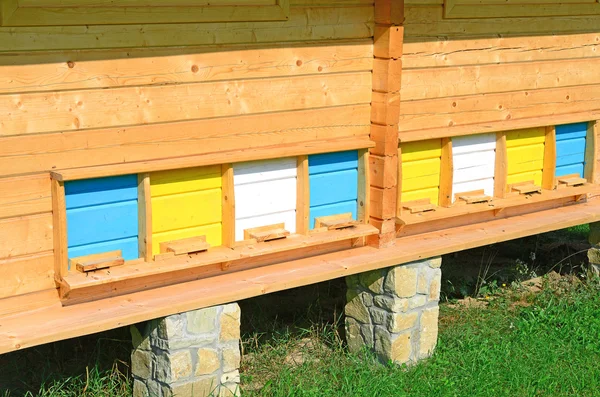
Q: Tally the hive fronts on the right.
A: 4